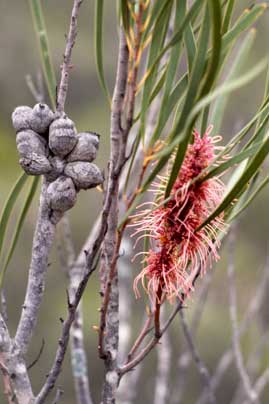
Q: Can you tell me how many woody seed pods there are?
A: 8